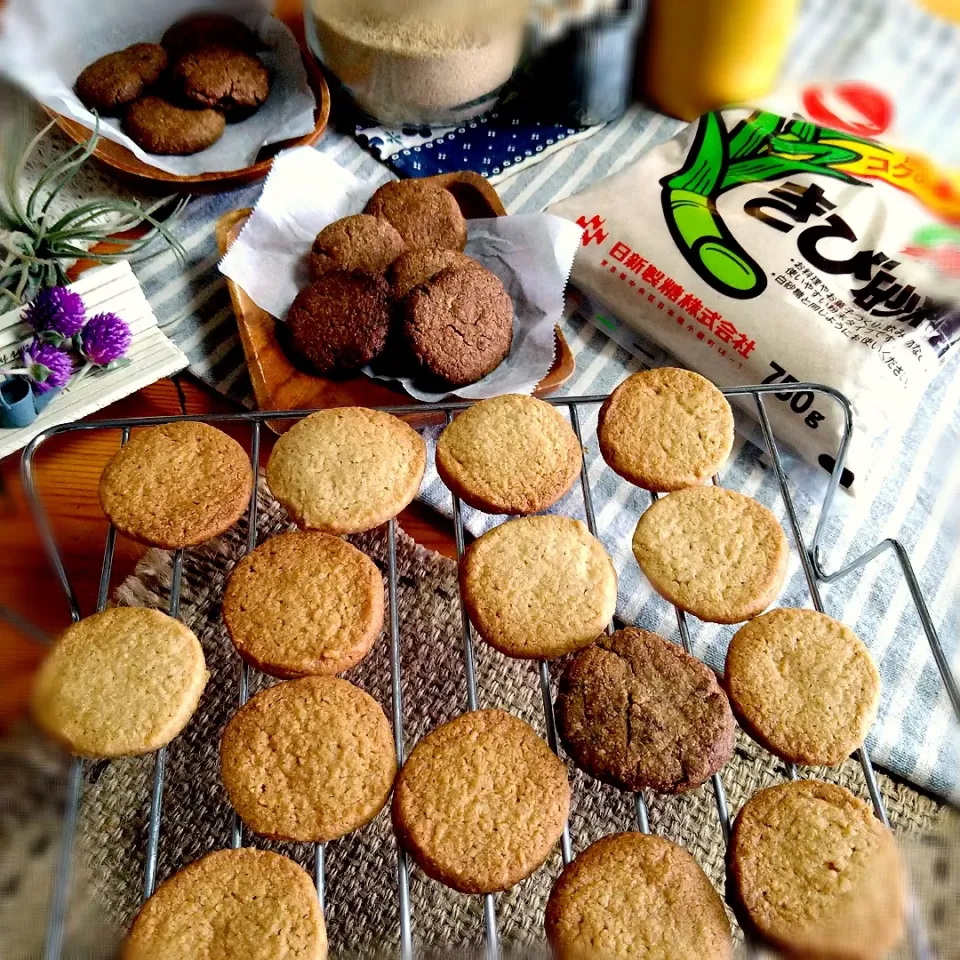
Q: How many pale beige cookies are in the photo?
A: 14